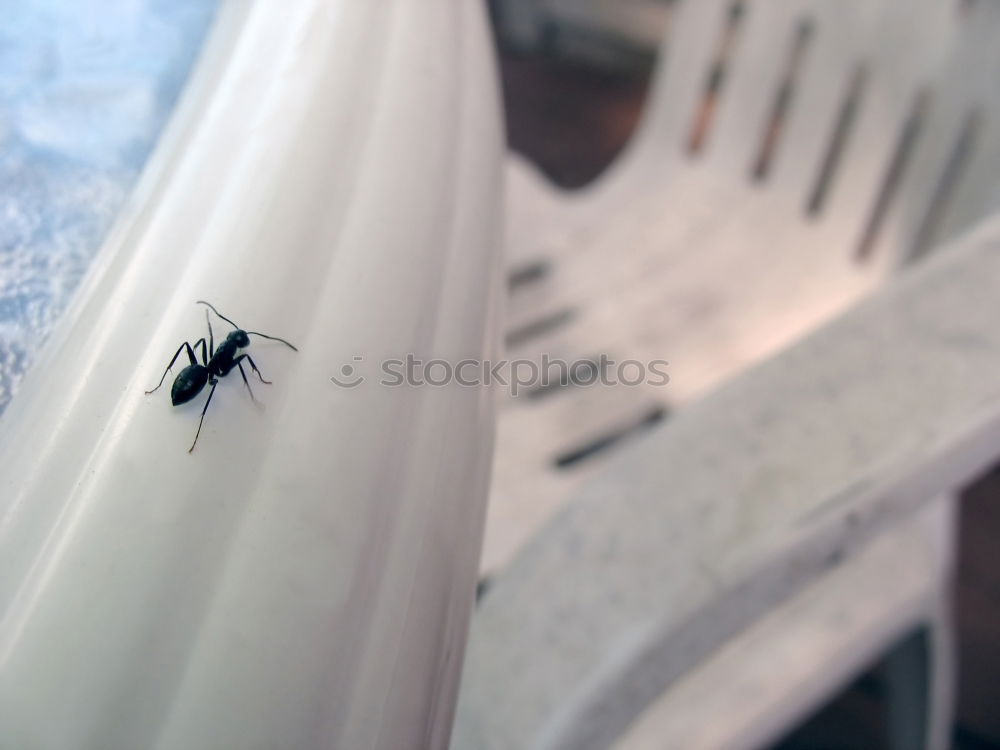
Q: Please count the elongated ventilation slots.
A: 9